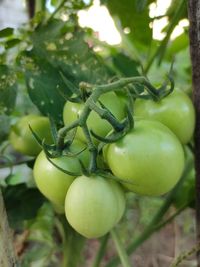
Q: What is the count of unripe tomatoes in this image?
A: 6